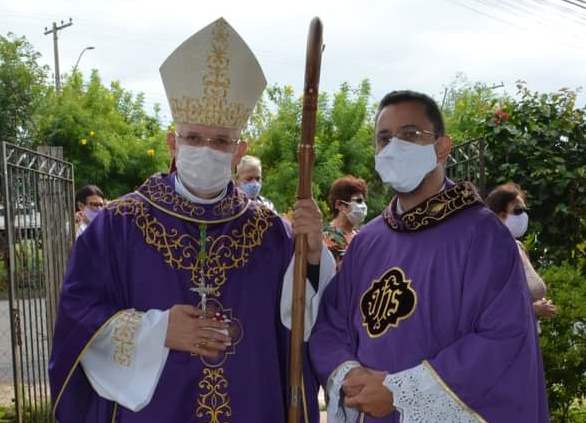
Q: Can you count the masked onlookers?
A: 4